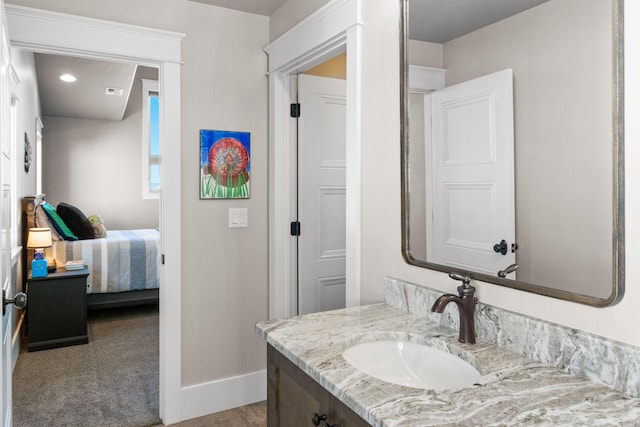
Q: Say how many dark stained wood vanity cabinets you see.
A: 1